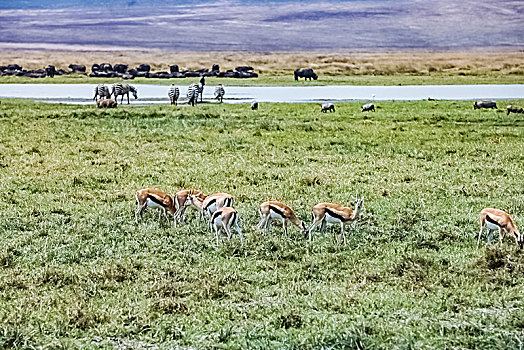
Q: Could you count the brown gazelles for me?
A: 7